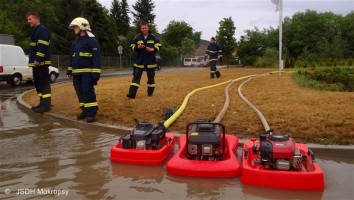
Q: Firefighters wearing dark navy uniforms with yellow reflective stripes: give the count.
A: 4